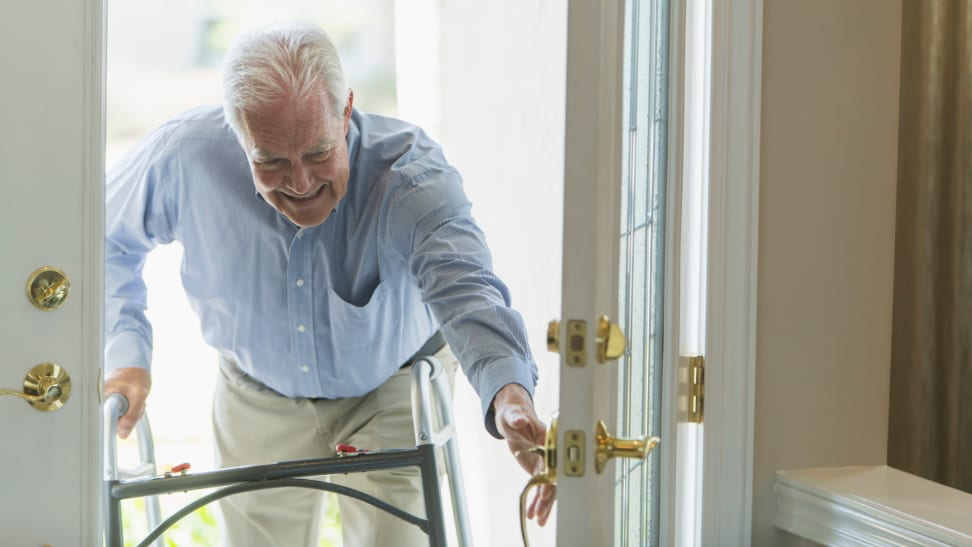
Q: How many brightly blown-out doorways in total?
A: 1